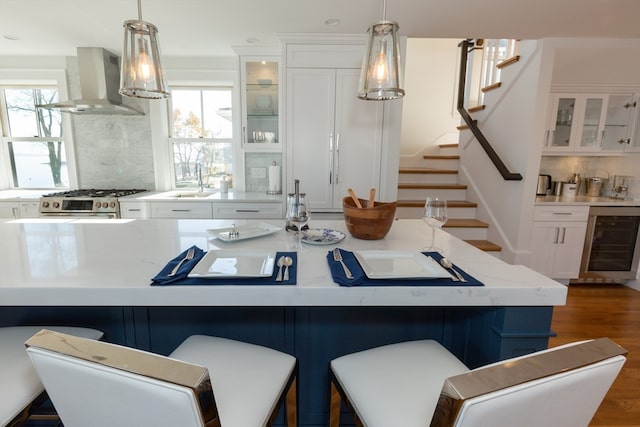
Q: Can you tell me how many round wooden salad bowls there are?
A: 1